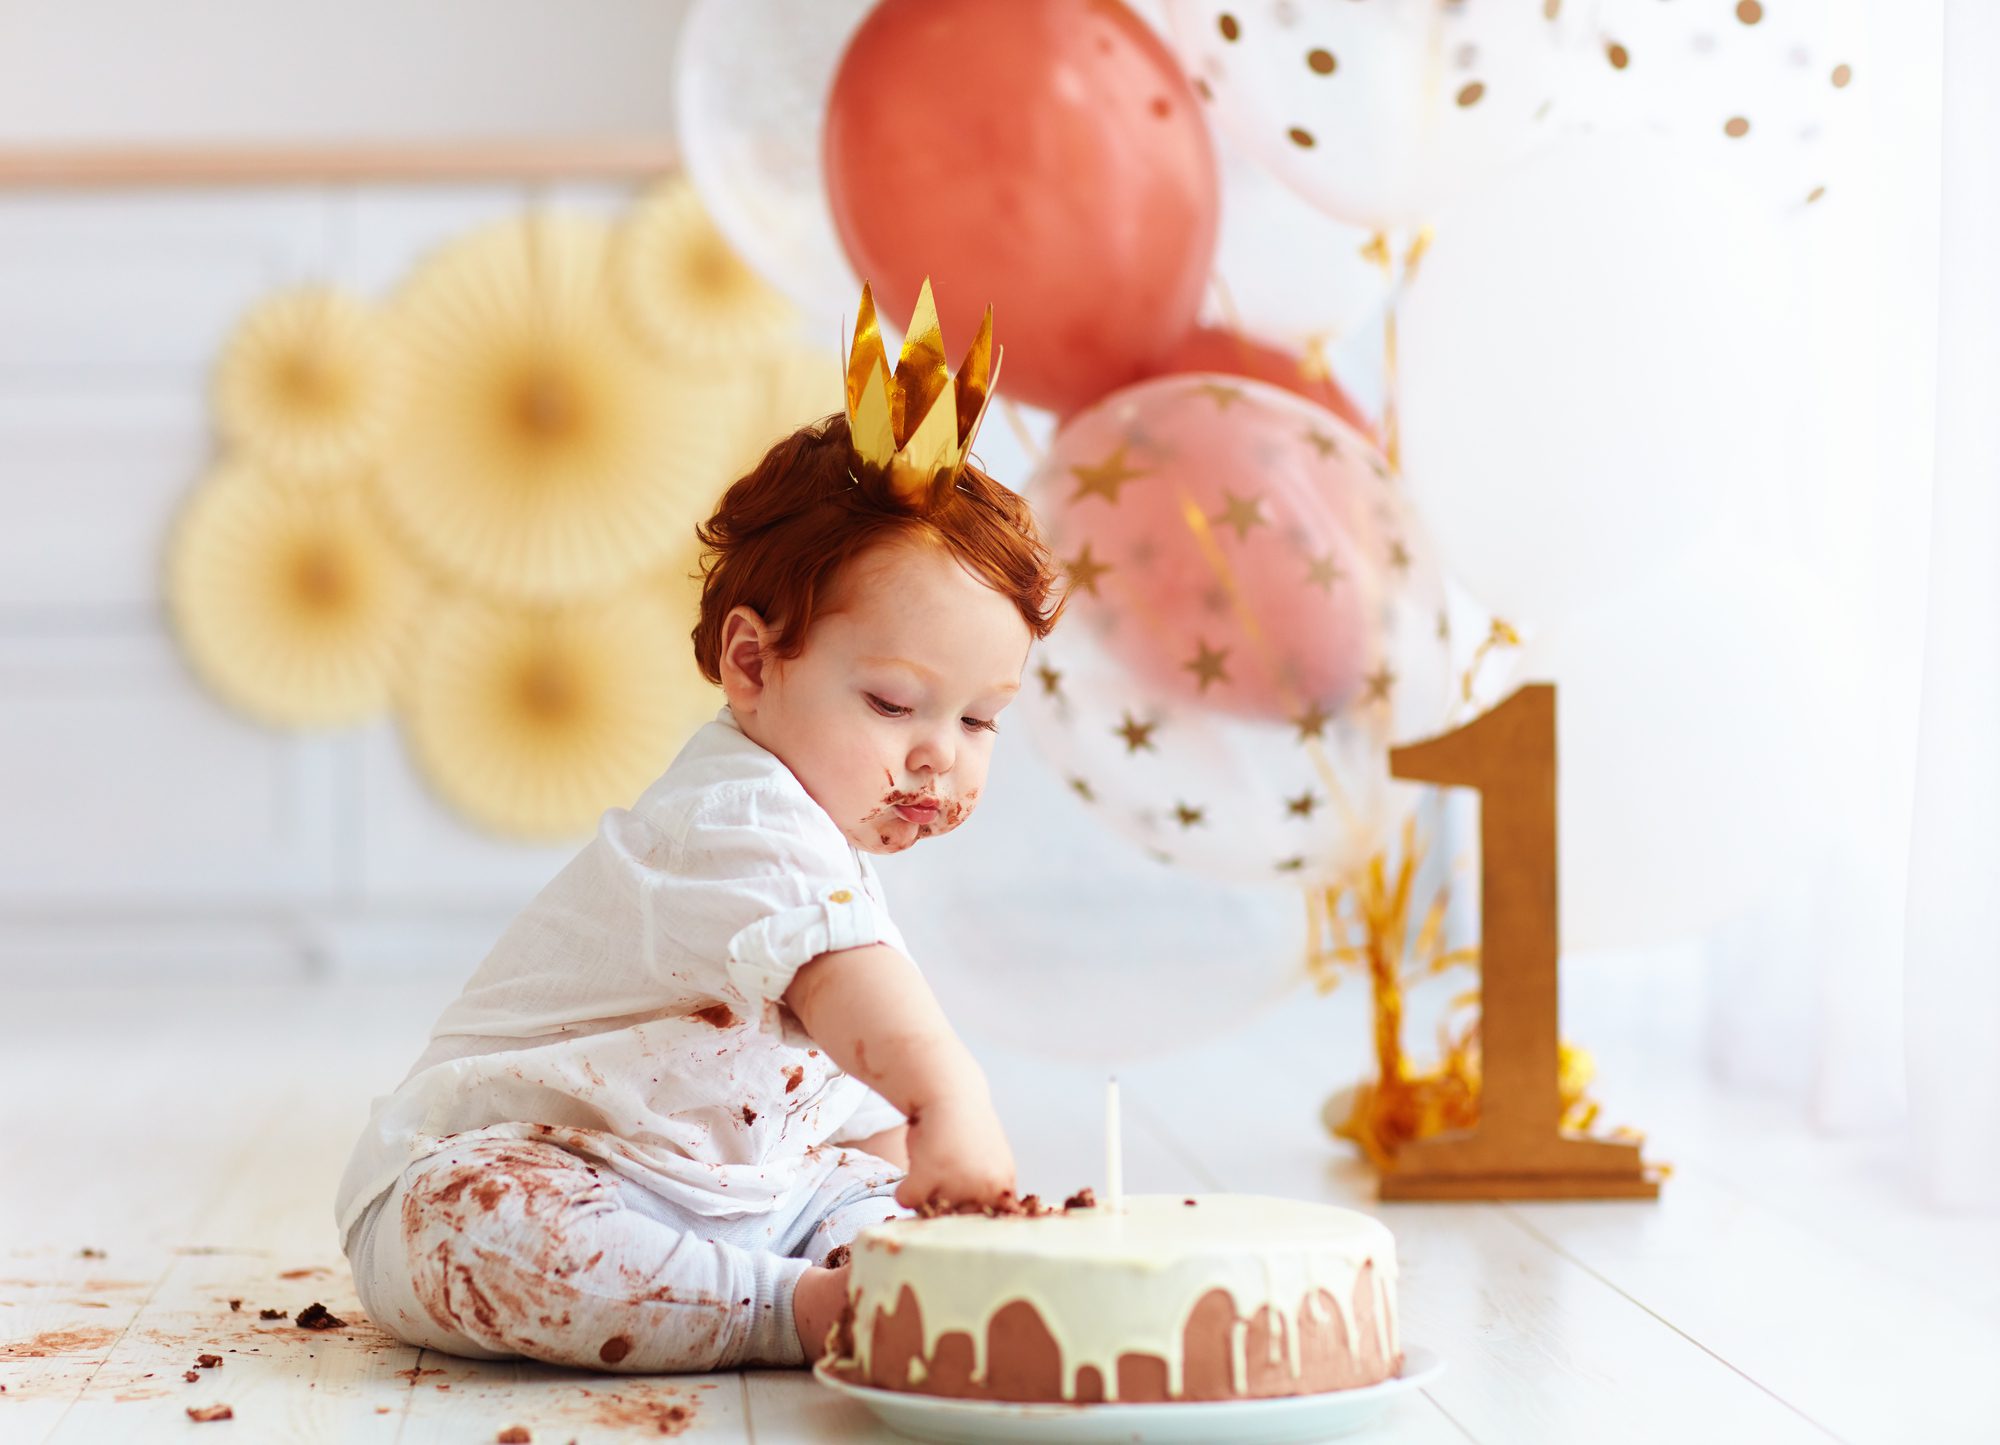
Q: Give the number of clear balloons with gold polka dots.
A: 2